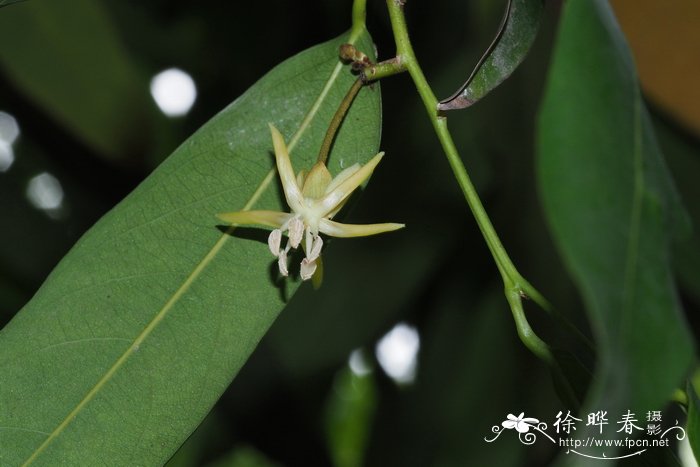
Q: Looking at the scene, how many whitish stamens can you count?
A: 5